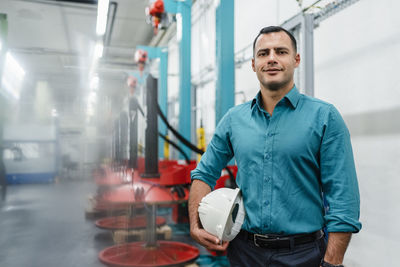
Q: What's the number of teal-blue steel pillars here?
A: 3